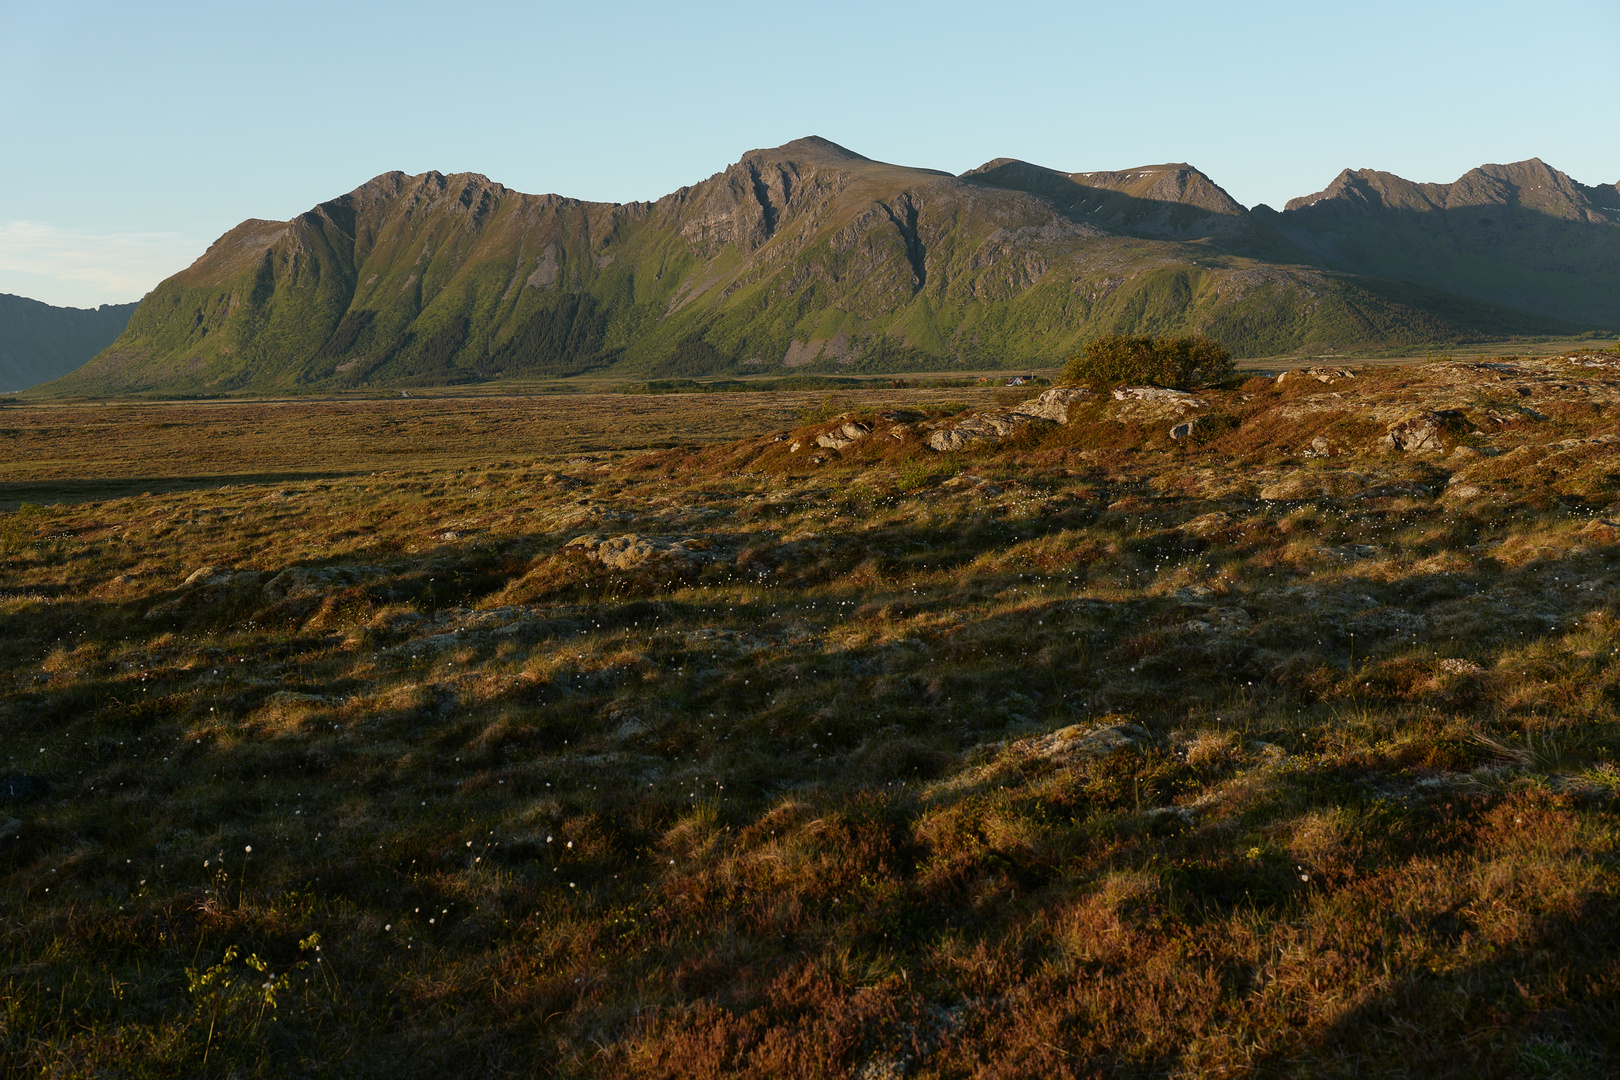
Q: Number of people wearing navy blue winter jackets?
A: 0